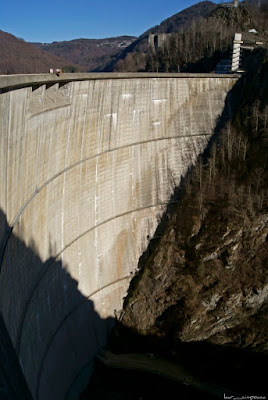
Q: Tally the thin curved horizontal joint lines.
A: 3